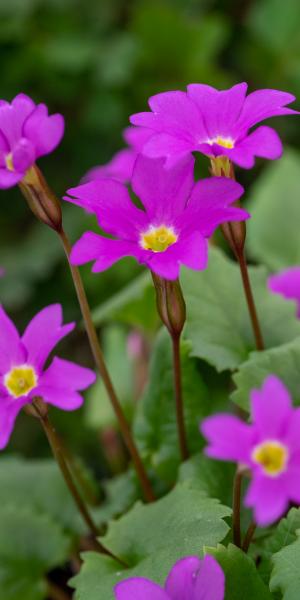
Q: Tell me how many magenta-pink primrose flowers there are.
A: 8